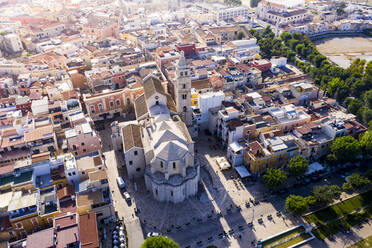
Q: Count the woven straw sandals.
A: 0